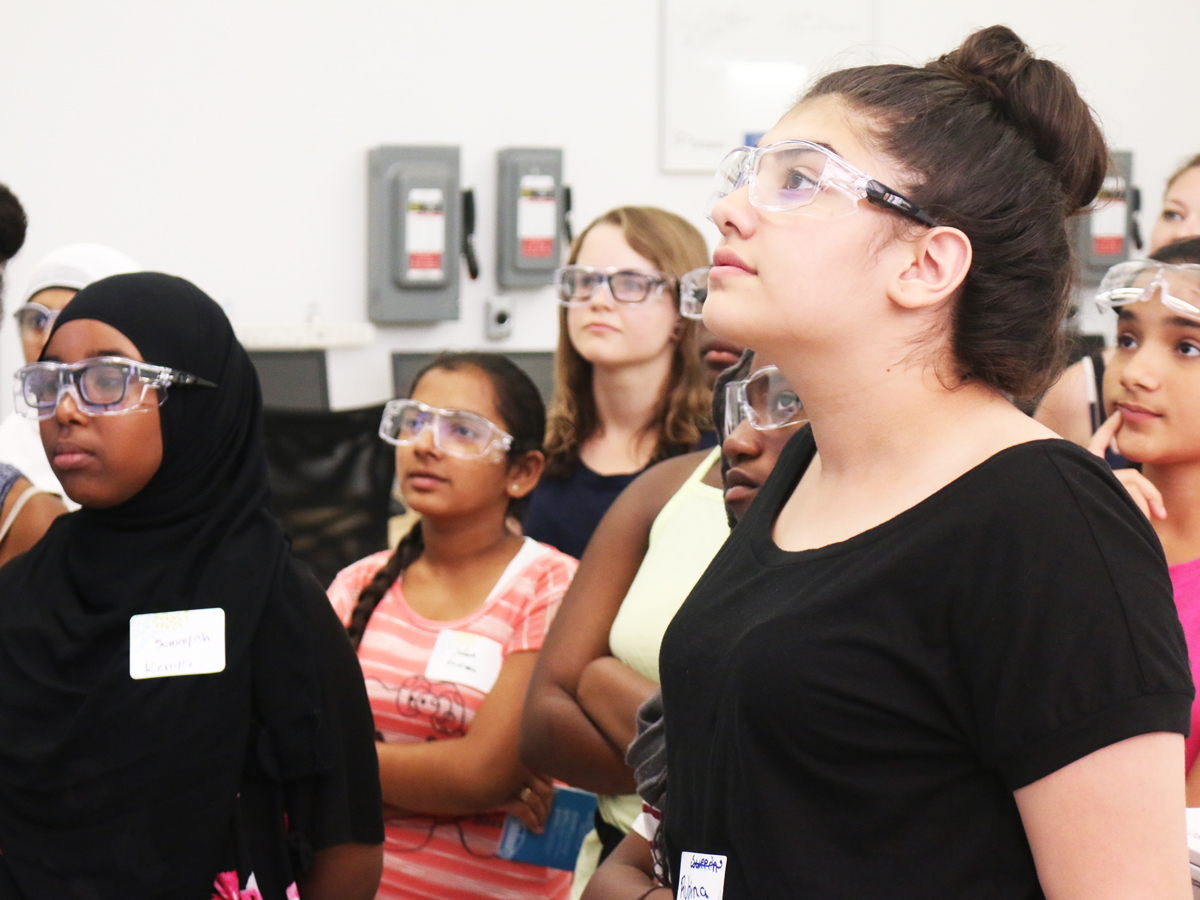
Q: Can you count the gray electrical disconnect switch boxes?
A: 3